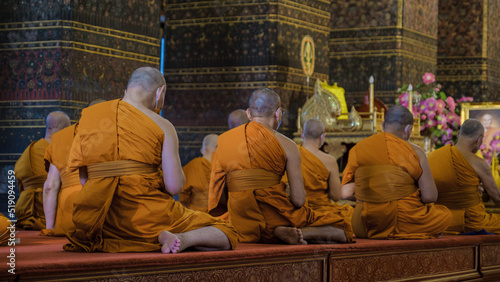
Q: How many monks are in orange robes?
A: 9